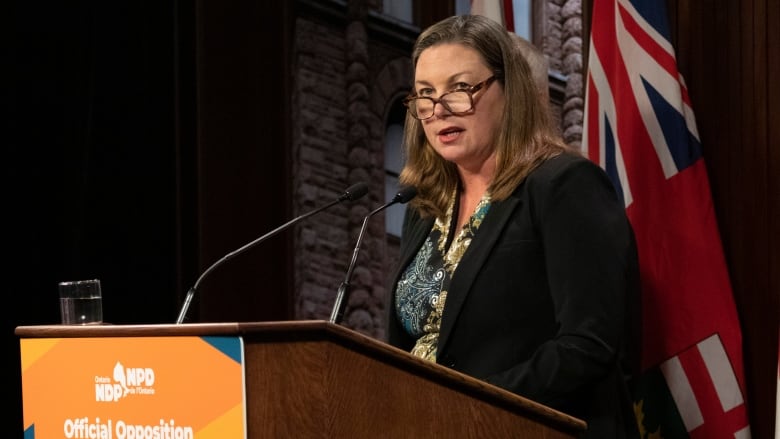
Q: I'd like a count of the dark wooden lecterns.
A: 1